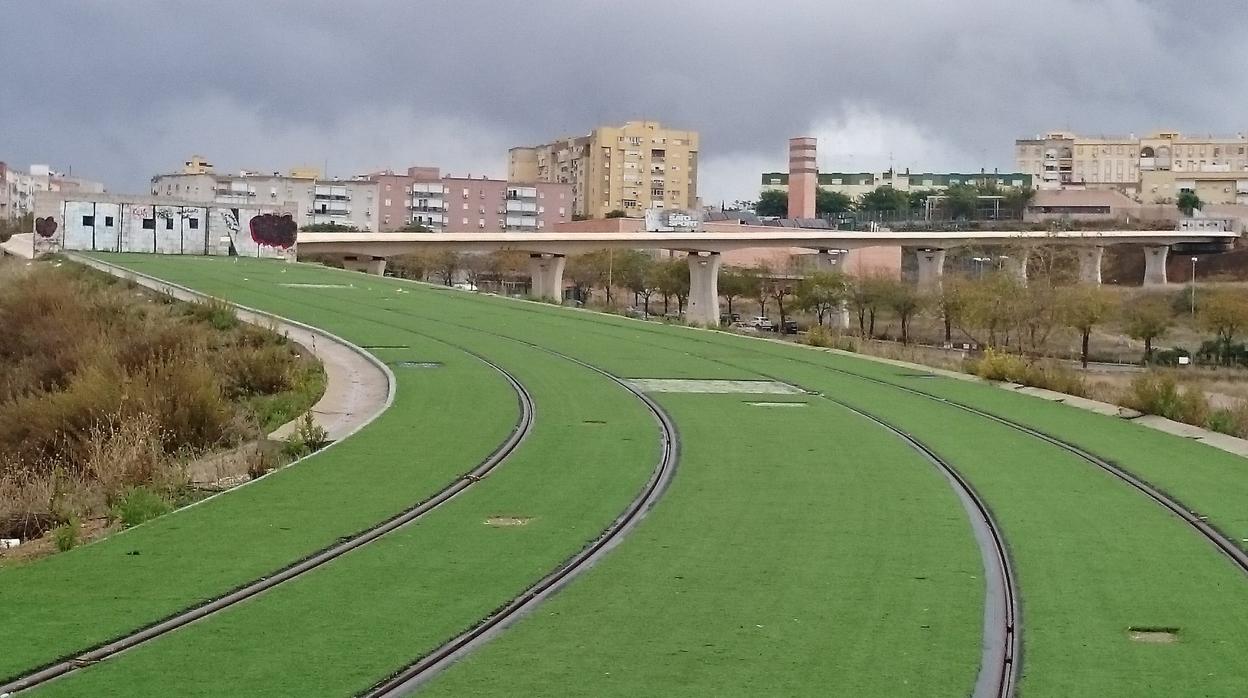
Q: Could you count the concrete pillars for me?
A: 8